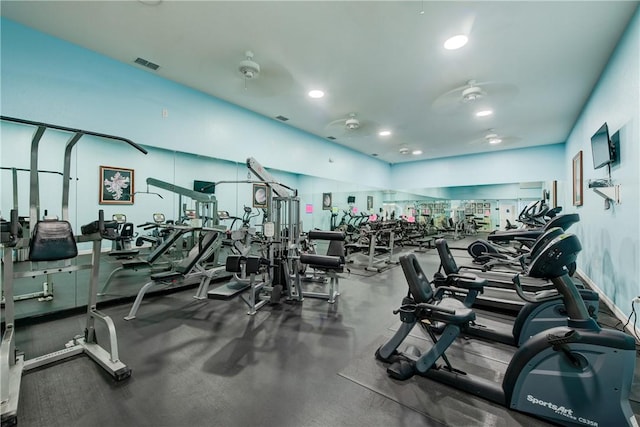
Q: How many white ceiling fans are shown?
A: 5